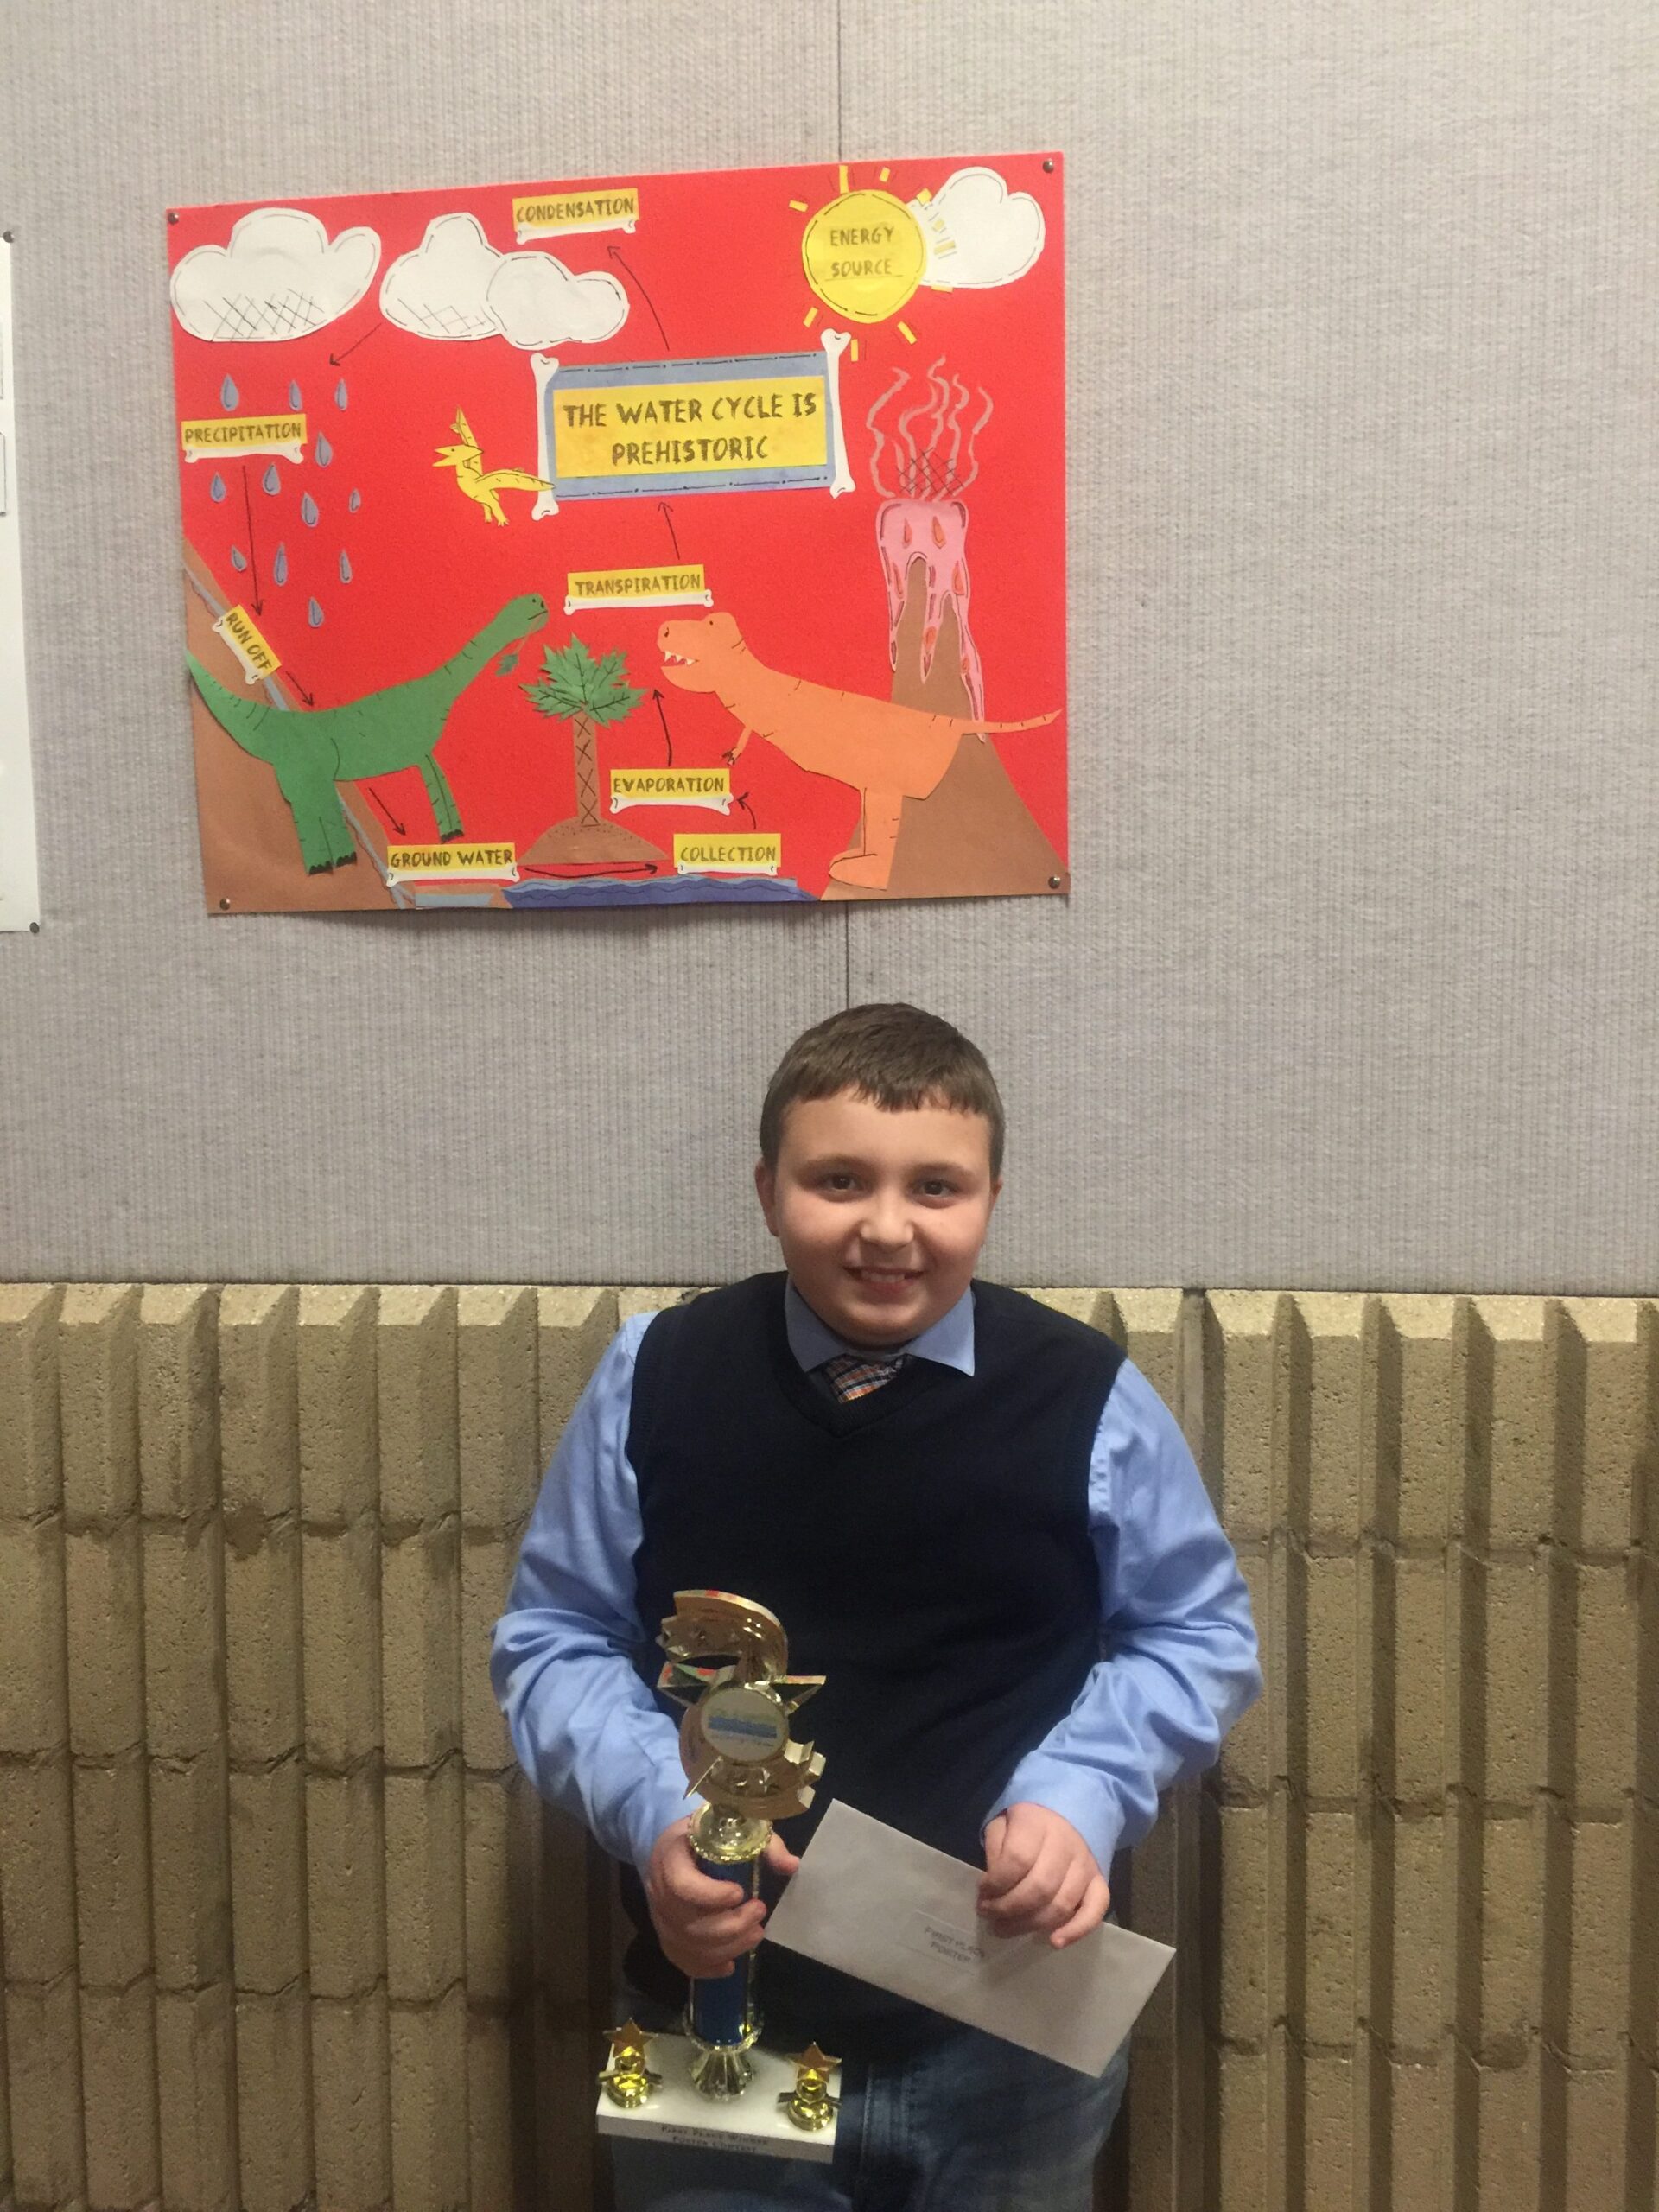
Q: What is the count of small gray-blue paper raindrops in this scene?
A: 12